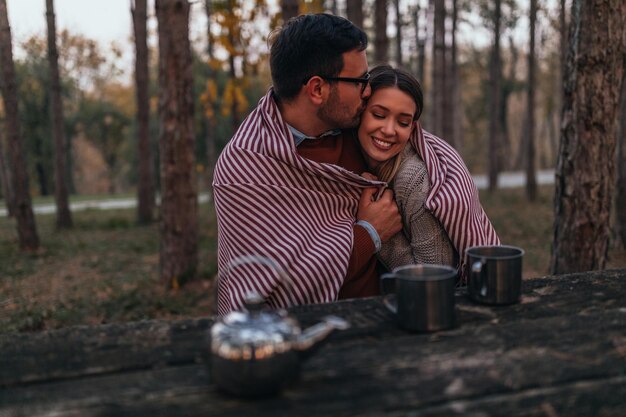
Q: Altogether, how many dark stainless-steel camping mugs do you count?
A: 2